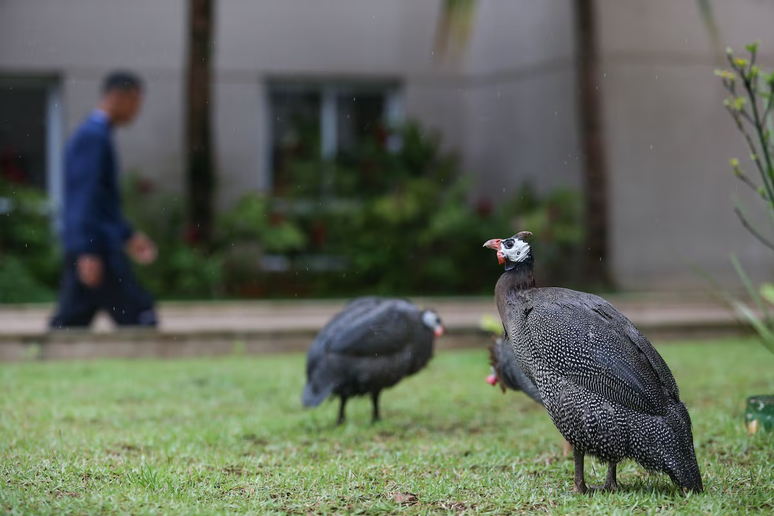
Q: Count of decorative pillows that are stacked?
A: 0